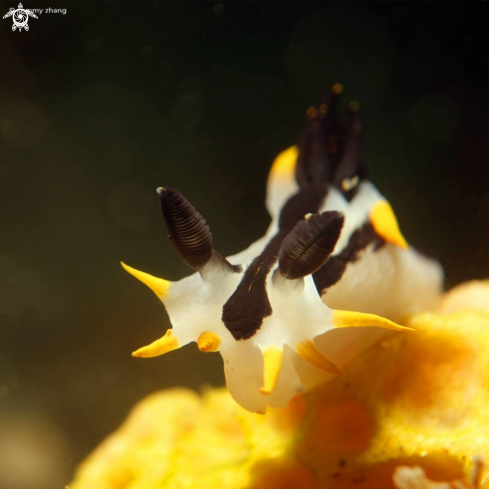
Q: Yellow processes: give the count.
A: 8